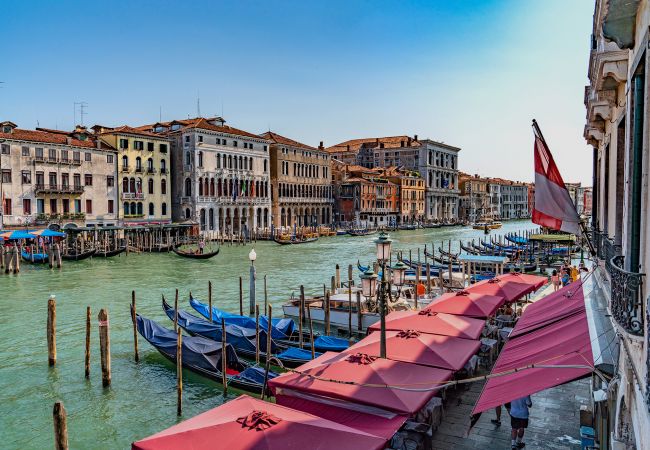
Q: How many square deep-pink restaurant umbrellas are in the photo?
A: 7